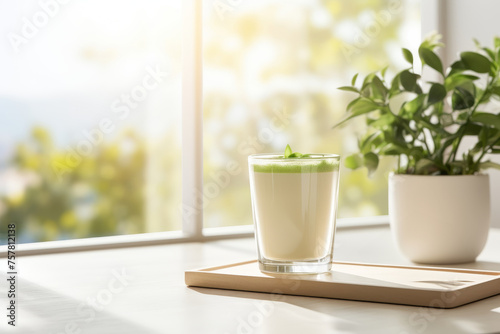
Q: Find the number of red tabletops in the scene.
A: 0